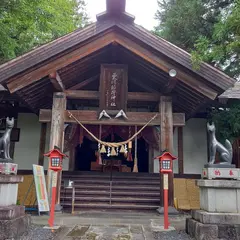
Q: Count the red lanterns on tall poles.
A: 2